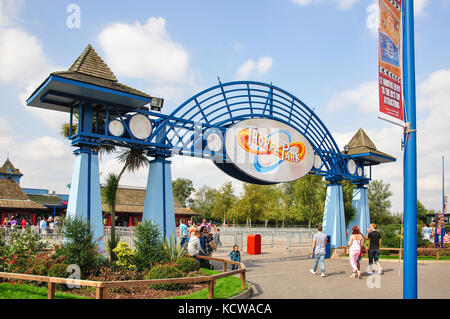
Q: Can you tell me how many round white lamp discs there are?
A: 6